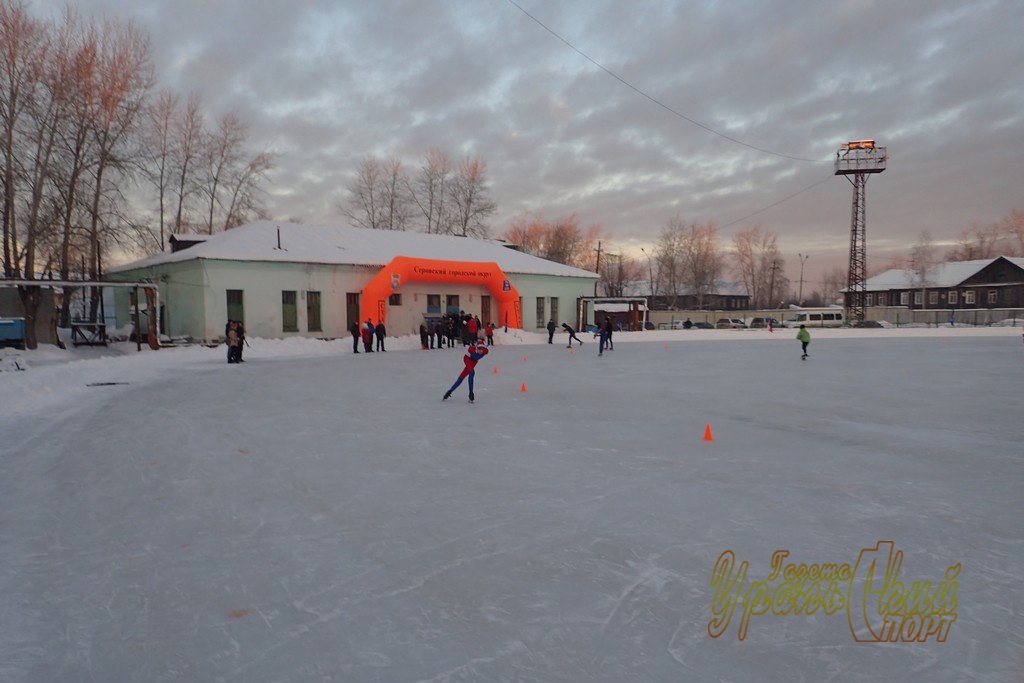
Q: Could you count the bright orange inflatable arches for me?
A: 1